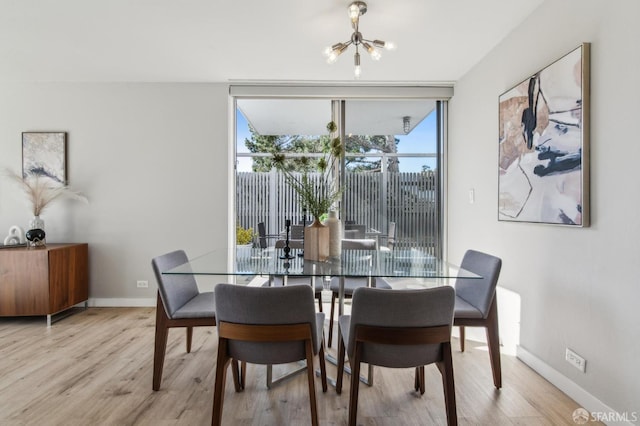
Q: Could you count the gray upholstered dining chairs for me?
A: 6